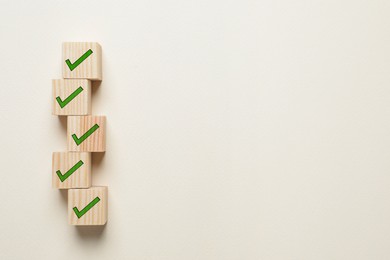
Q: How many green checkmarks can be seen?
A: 5